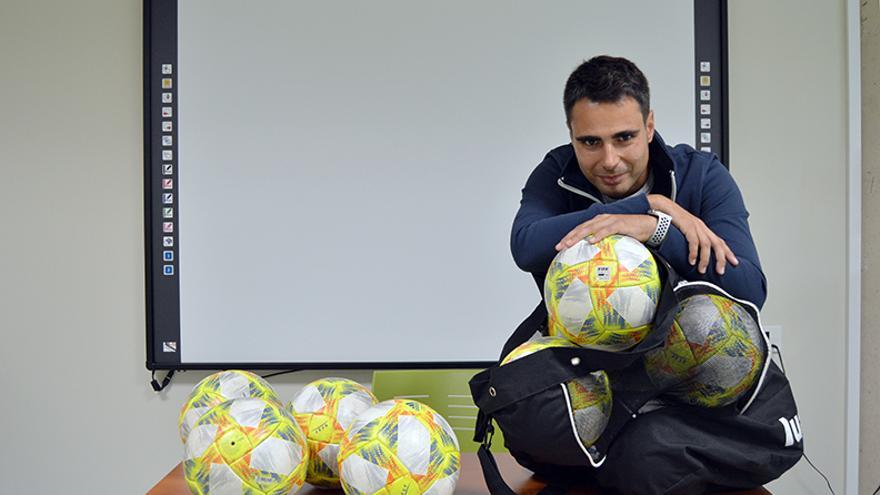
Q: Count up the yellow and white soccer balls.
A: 7